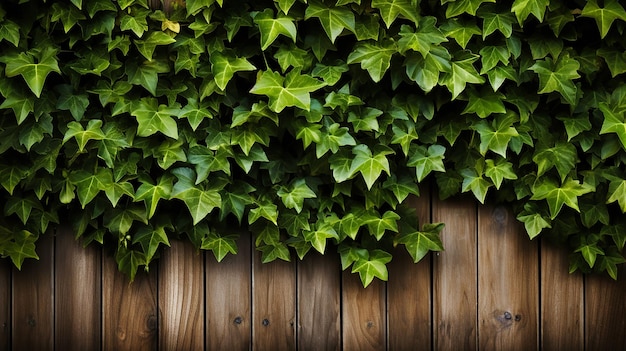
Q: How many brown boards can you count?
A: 14